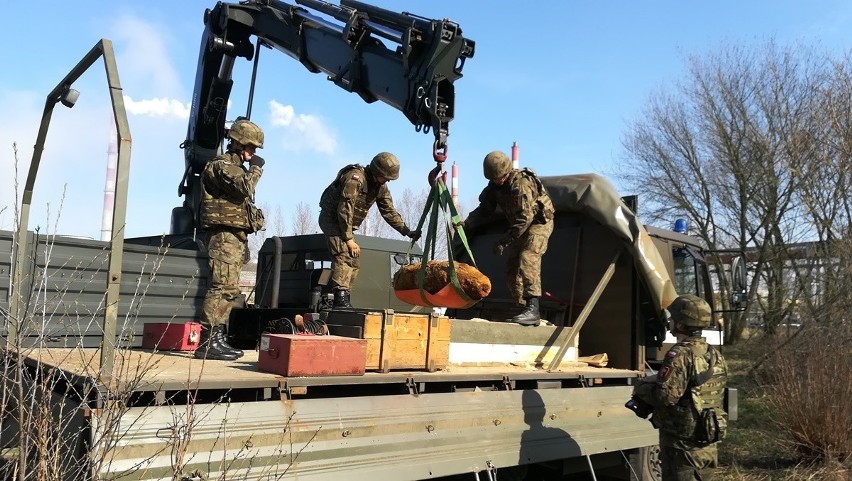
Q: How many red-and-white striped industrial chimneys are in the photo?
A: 3